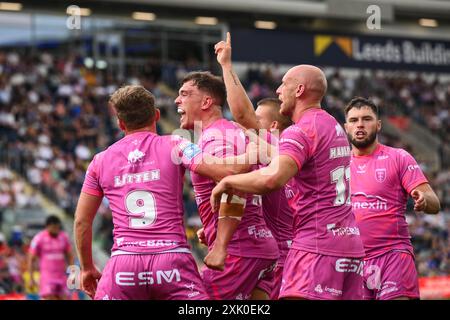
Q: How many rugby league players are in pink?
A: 6